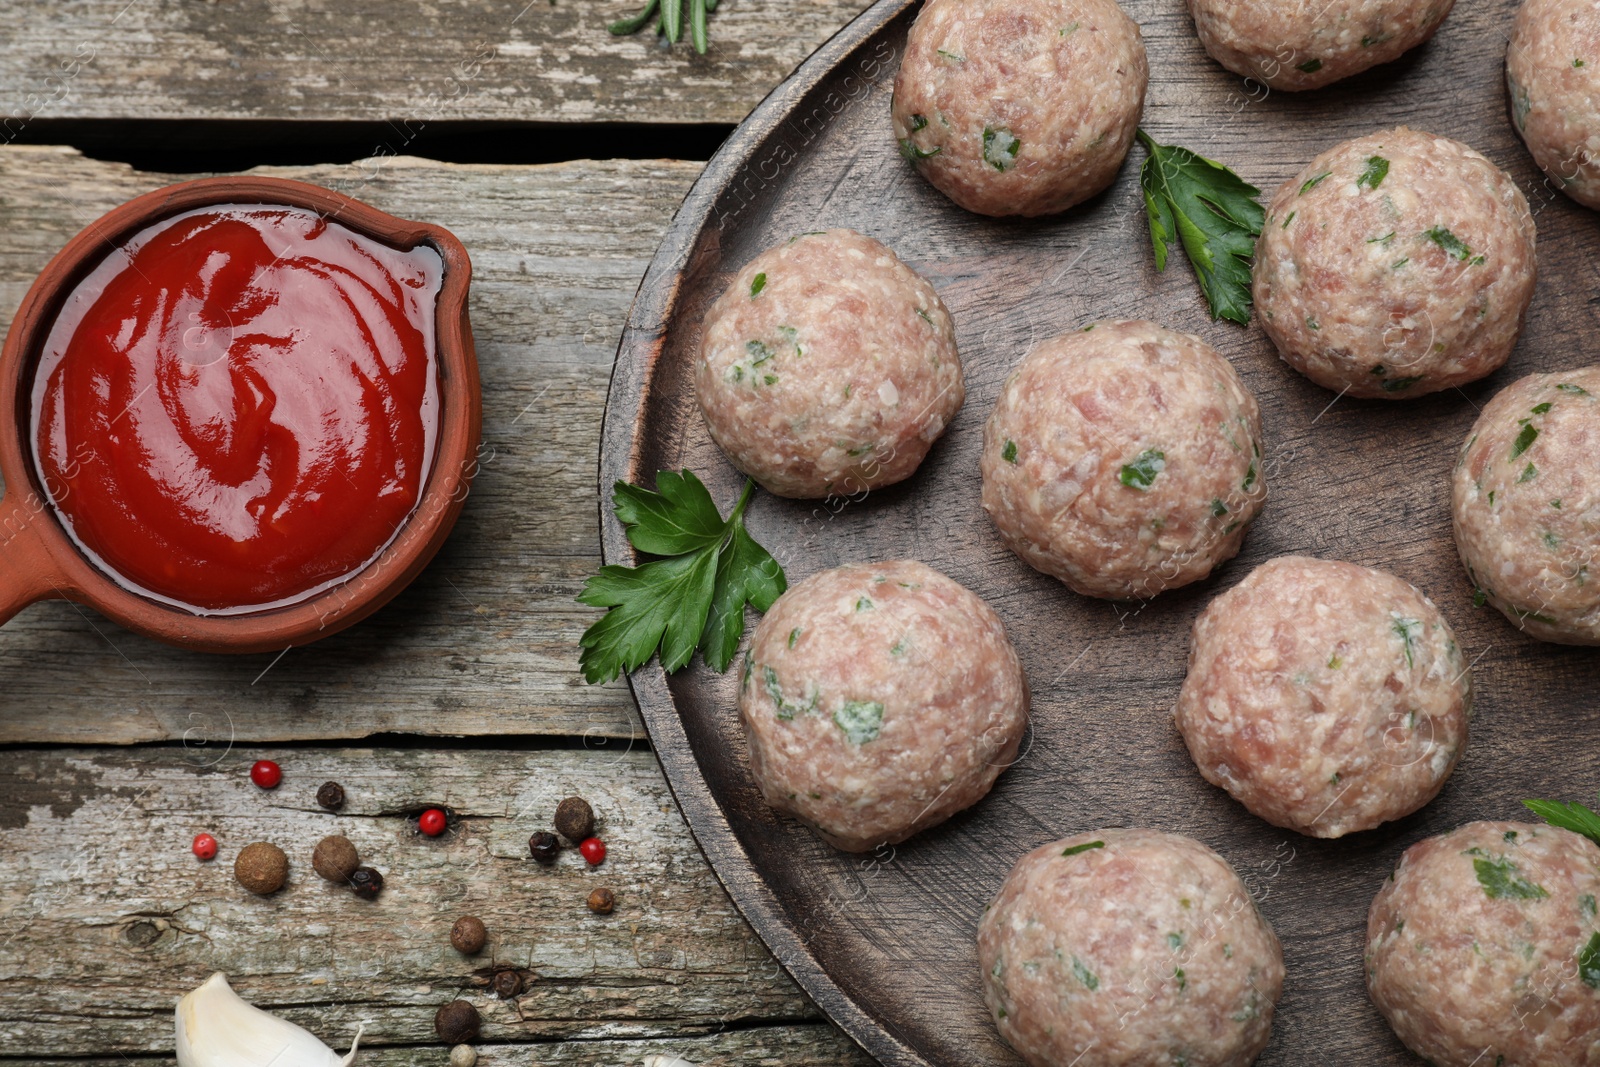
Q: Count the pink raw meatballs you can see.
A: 11